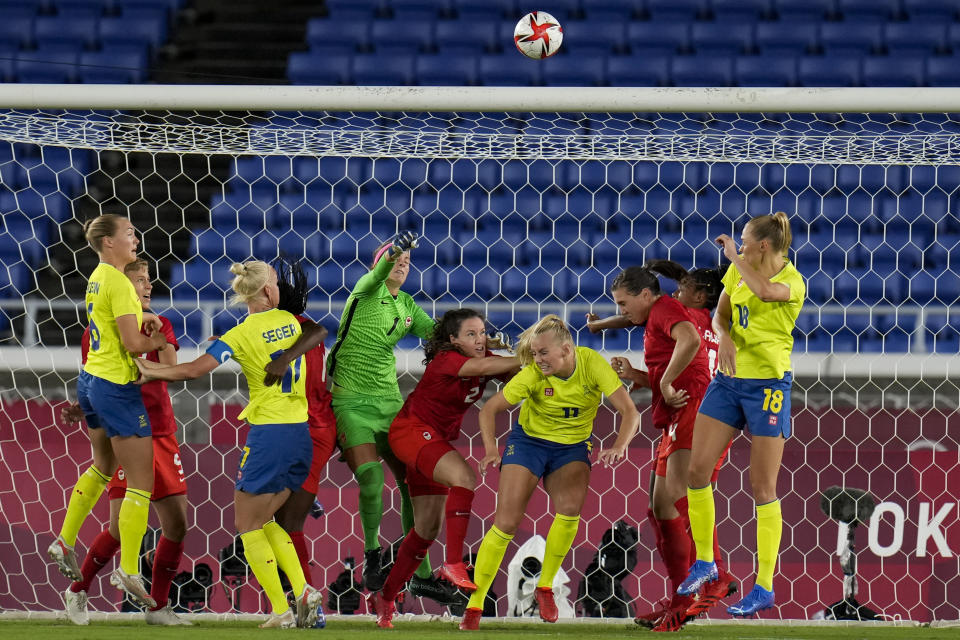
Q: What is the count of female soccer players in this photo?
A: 10